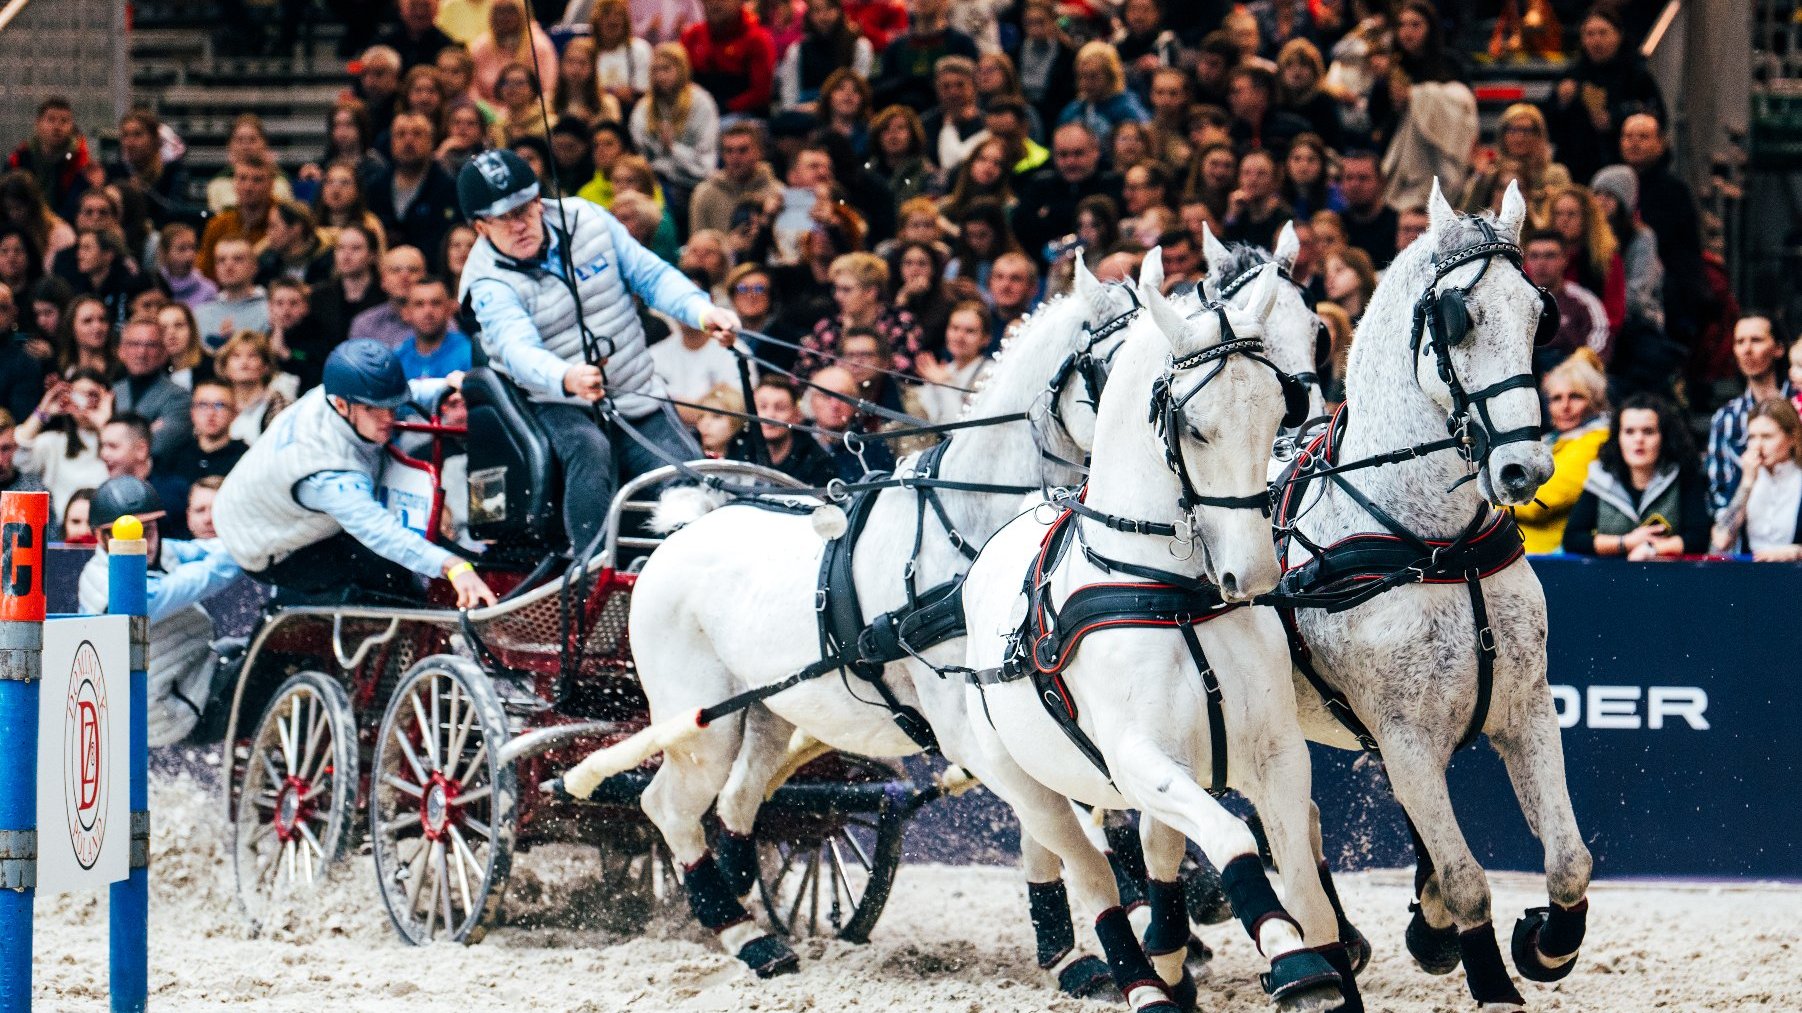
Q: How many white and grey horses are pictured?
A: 4